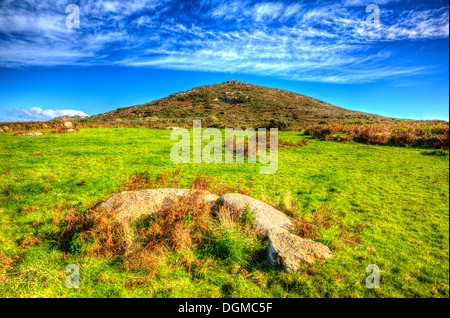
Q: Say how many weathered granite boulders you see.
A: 3